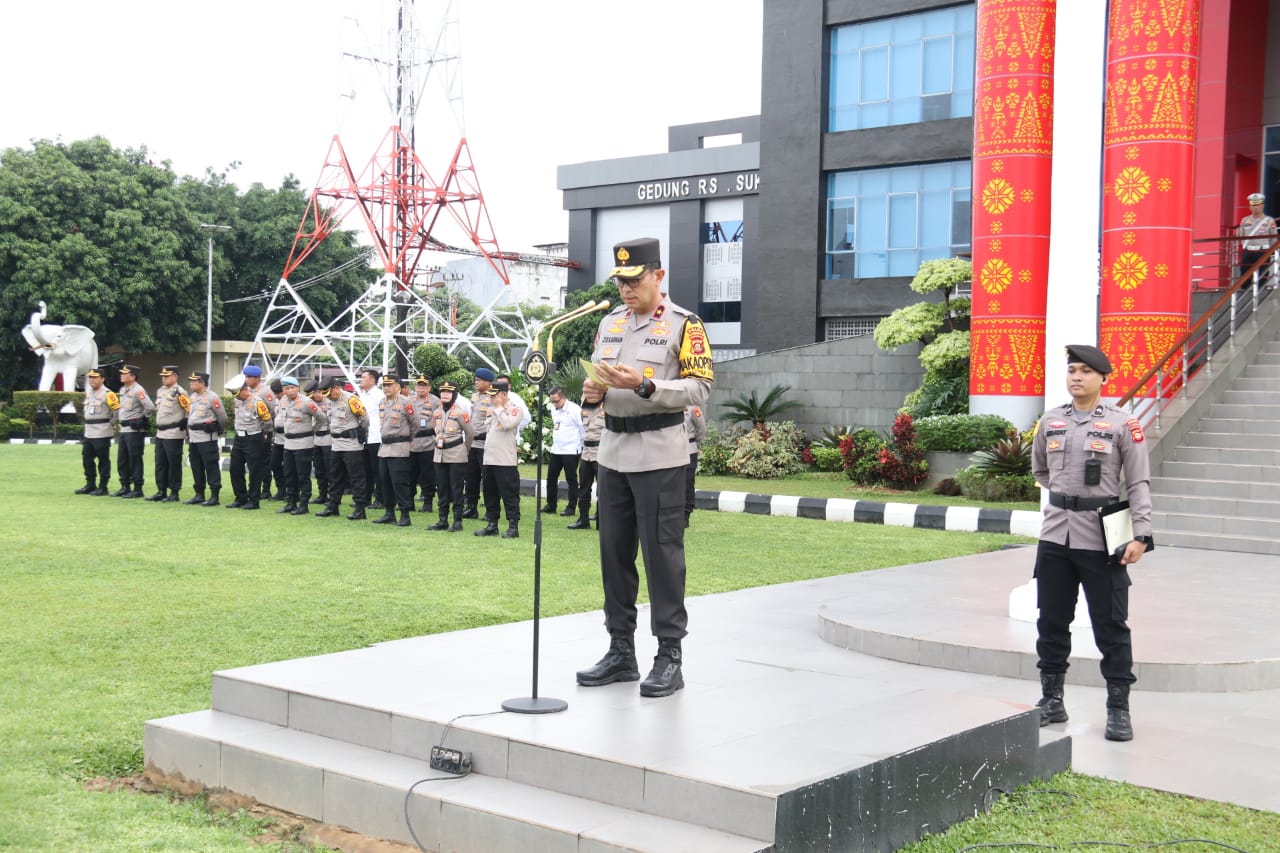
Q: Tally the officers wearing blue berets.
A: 3